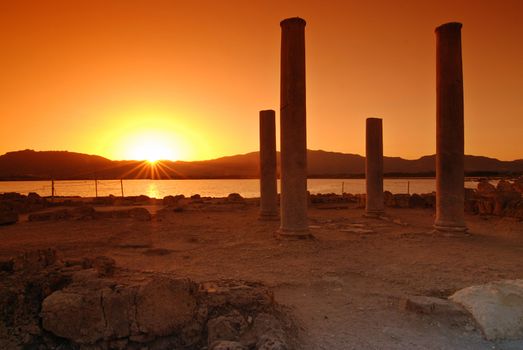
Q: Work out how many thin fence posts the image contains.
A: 5